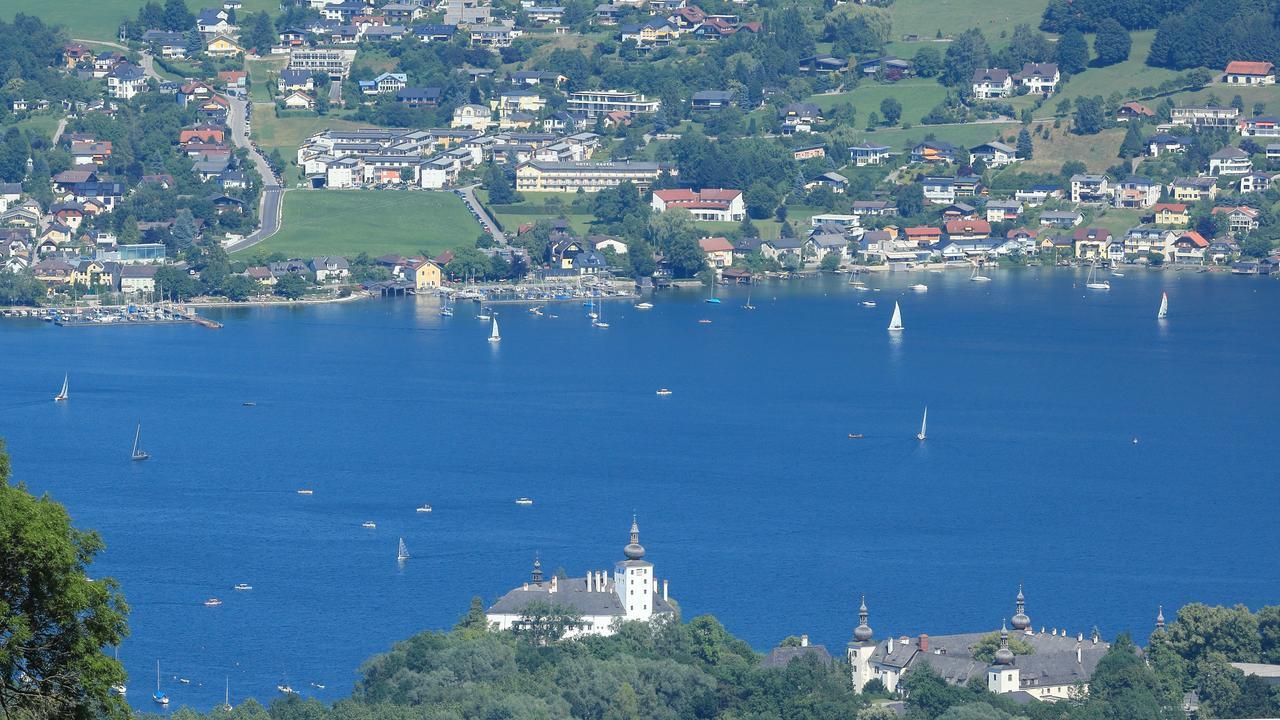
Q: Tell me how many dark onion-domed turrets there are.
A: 6